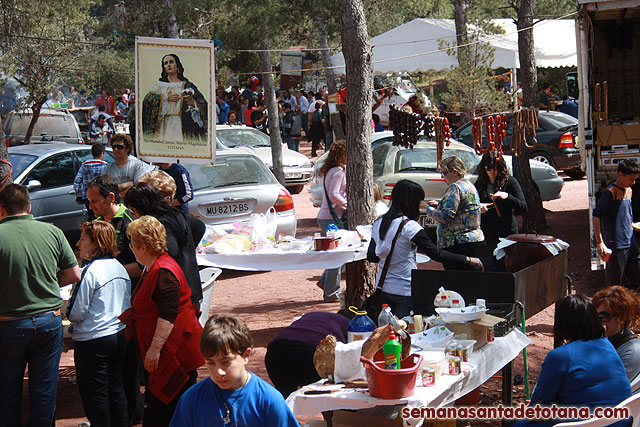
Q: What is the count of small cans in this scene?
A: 5